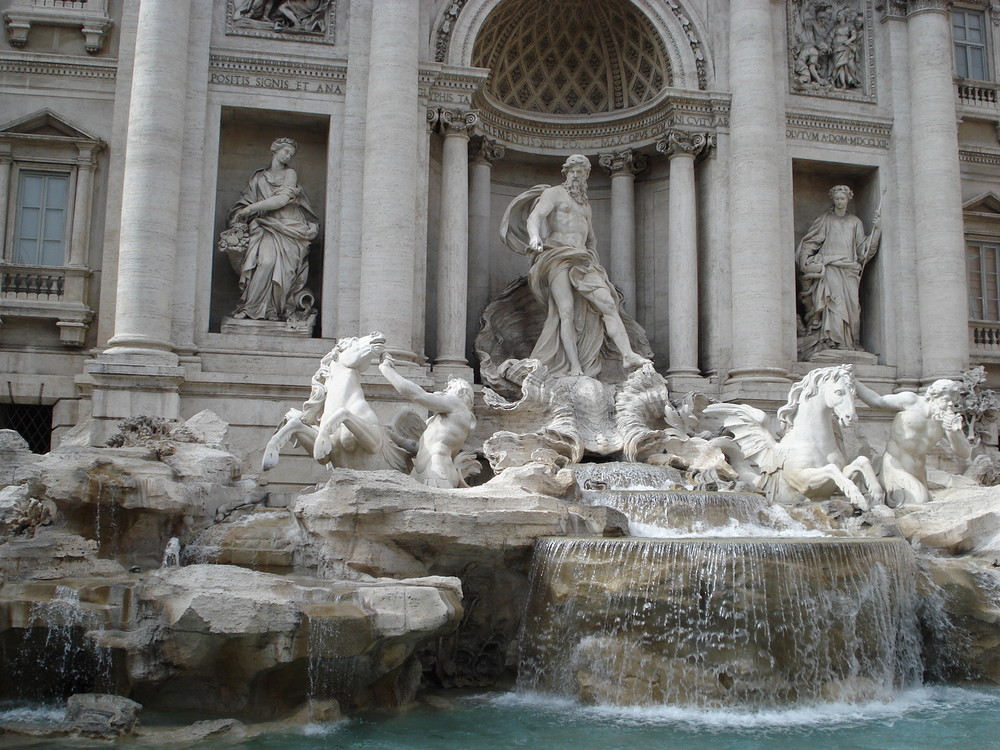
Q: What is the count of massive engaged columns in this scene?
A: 4